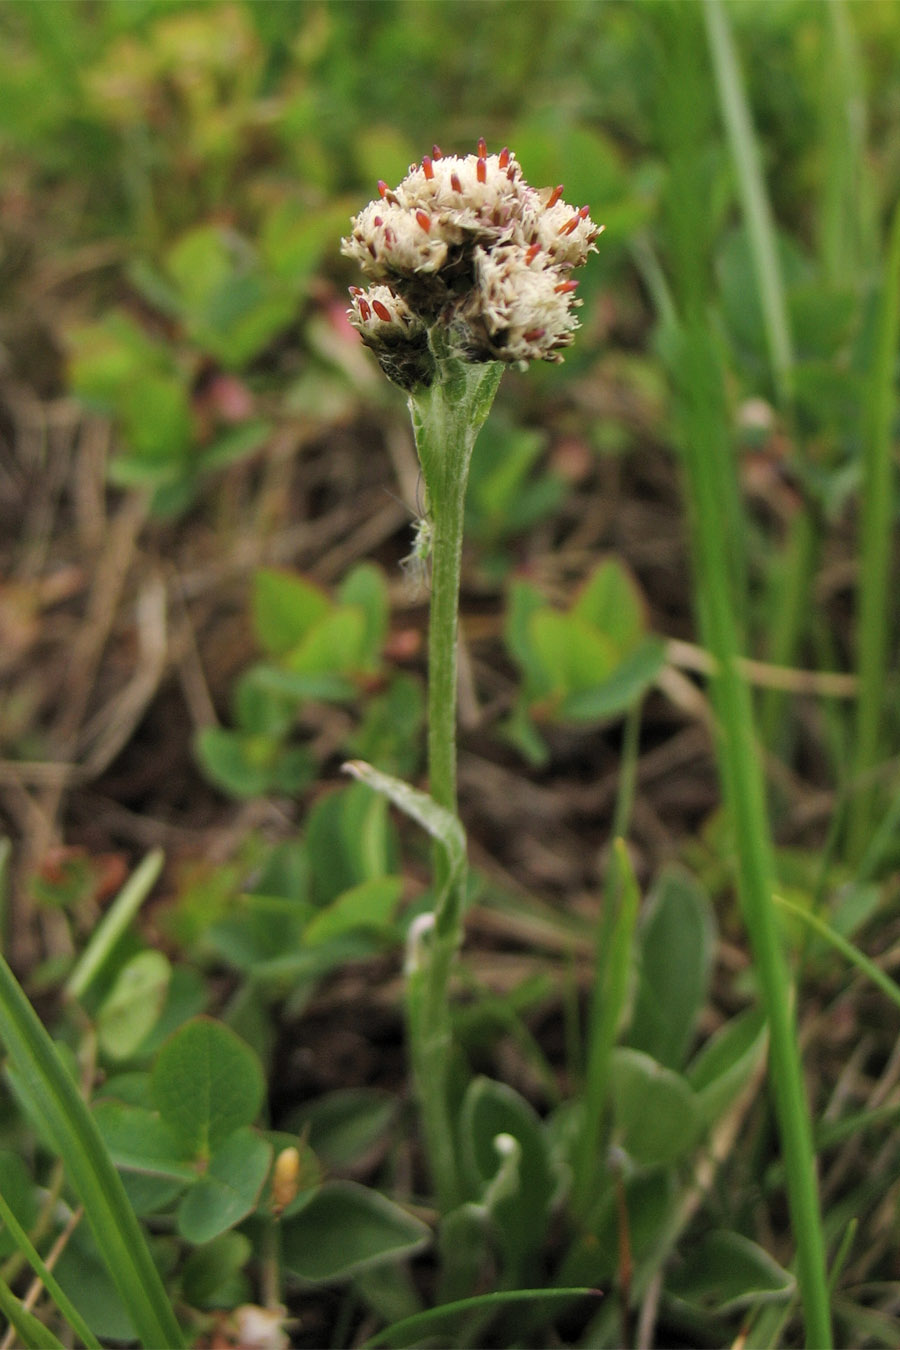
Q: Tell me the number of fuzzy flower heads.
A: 5